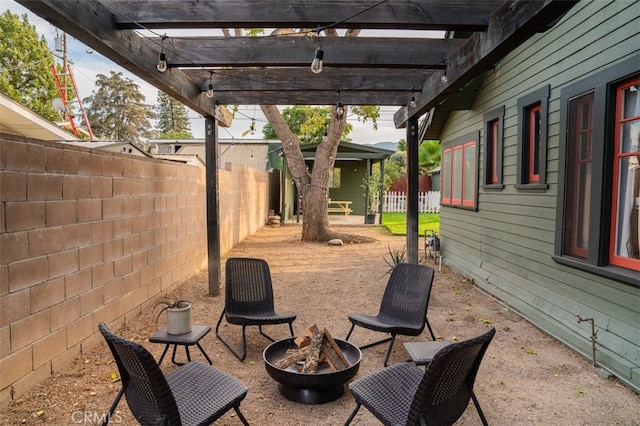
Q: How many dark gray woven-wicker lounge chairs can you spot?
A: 4